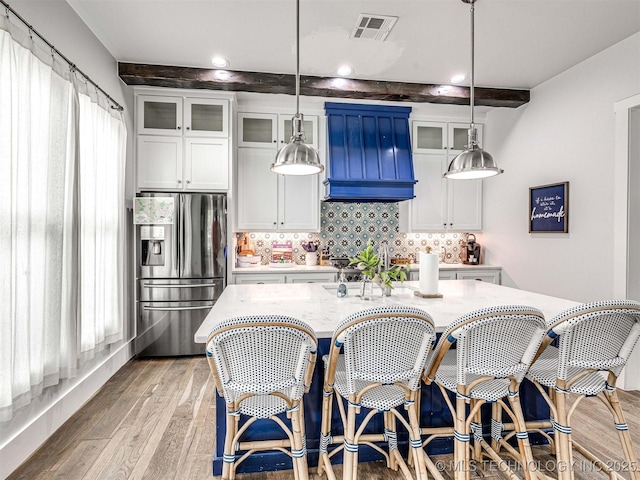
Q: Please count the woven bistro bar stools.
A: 4